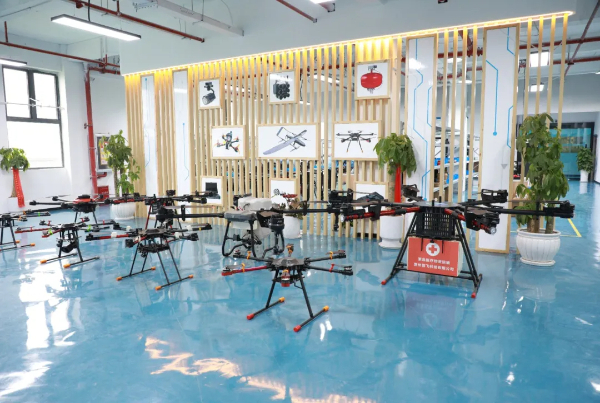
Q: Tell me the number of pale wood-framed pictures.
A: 9